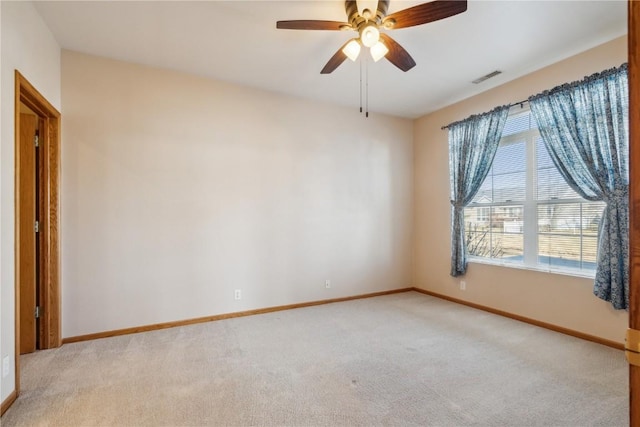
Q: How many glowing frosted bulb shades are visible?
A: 3